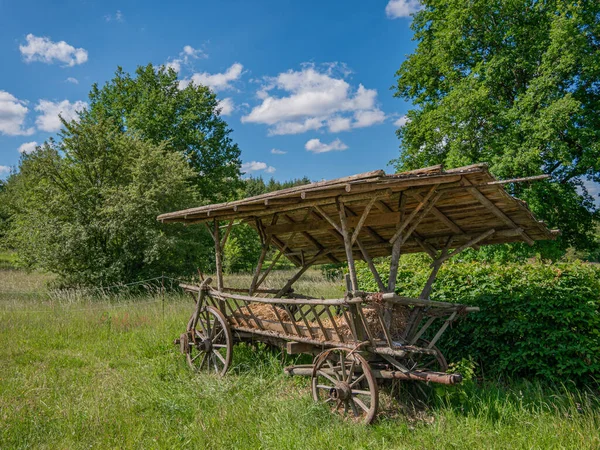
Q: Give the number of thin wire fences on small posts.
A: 1